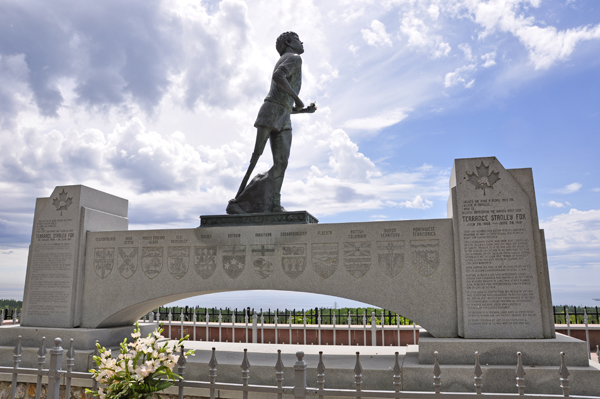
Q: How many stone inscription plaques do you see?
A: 2